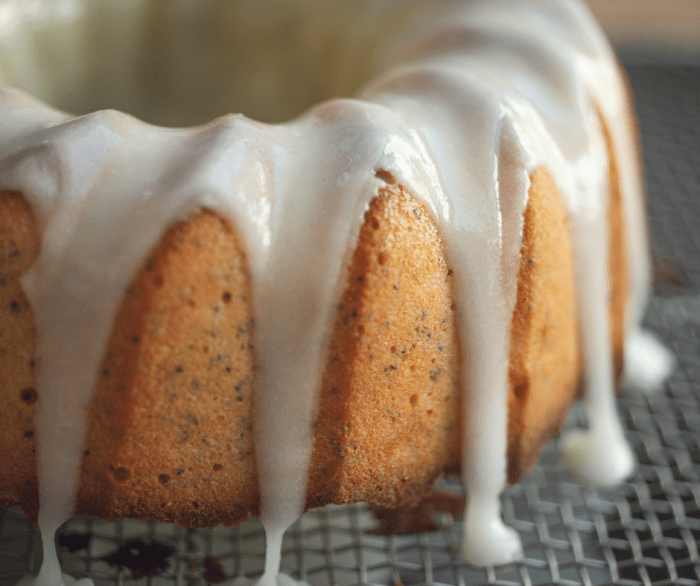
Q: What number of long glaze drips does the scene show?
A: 5